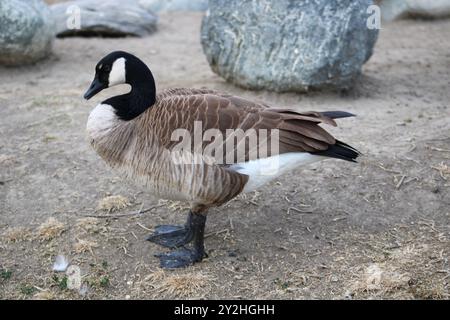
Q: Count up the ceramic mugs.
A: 0